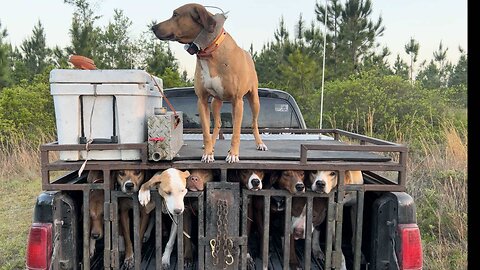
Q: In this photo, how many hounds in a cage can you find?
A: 8